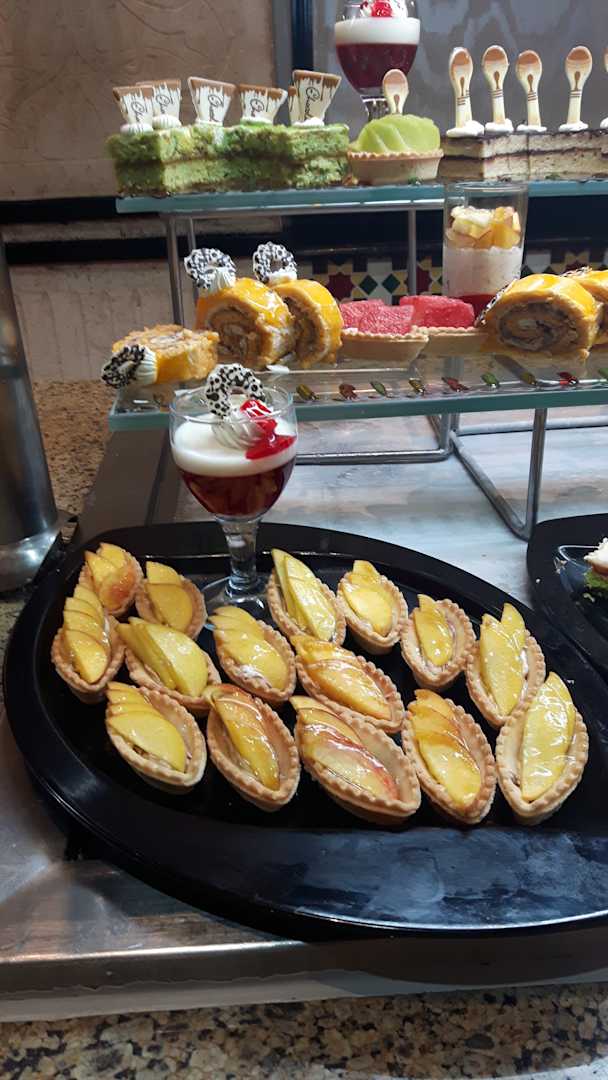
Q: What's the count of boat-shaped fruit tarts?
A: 15